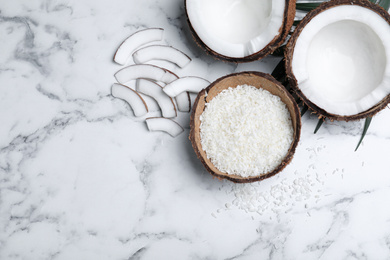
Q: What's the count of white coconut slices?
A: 8